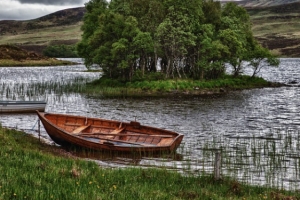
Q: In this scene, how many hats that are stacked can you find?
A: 0